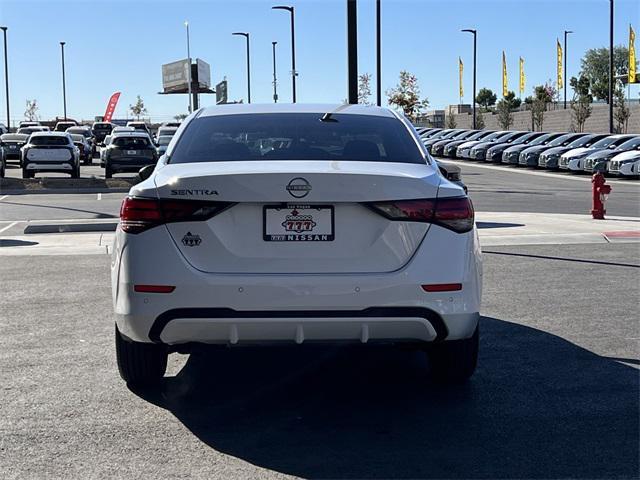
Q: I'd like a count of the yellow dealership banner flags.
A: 5